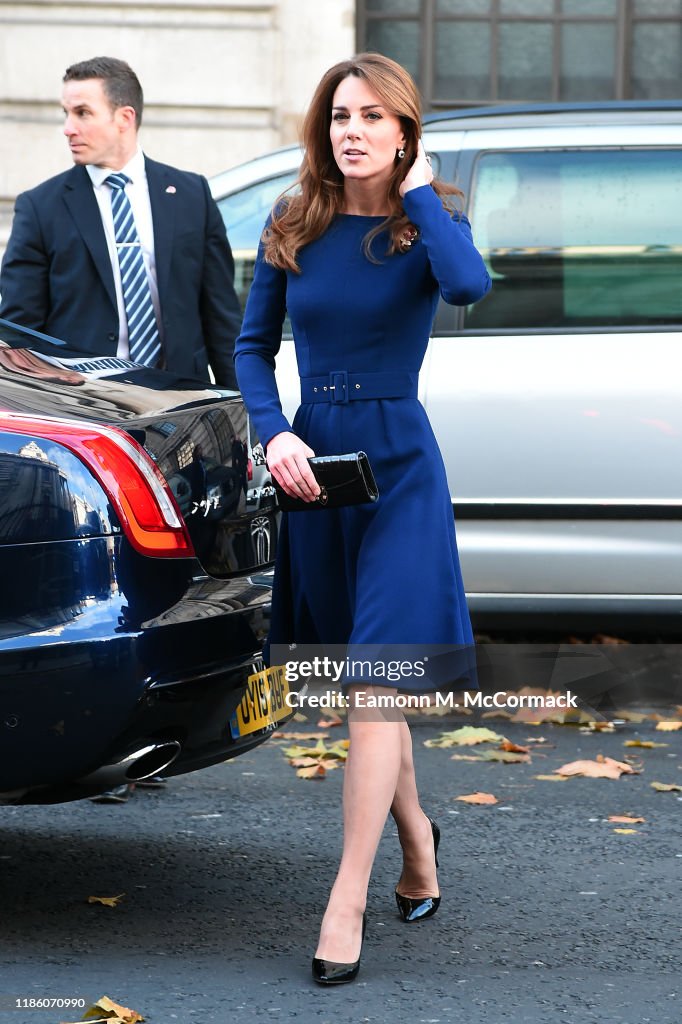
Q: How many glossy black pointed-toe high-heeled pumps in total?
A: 2